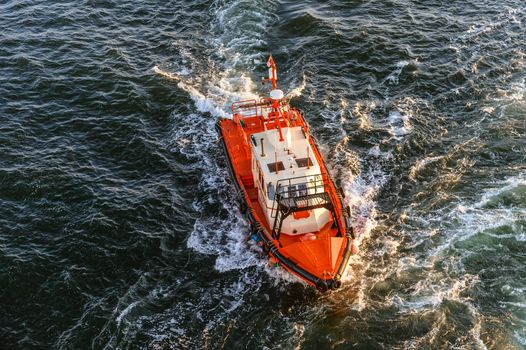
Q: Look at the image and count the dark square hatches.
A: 2